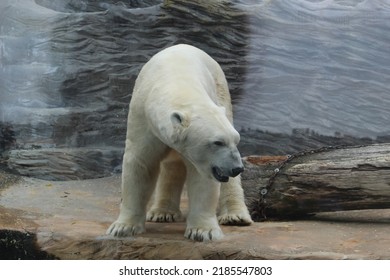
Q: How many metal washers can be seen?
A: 3